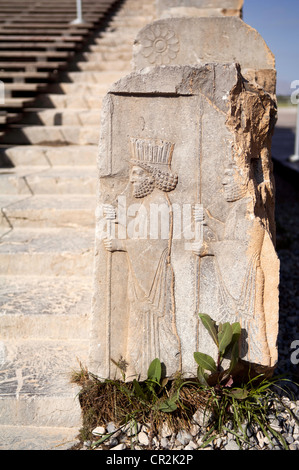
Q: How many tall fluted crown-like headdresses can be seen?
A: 1